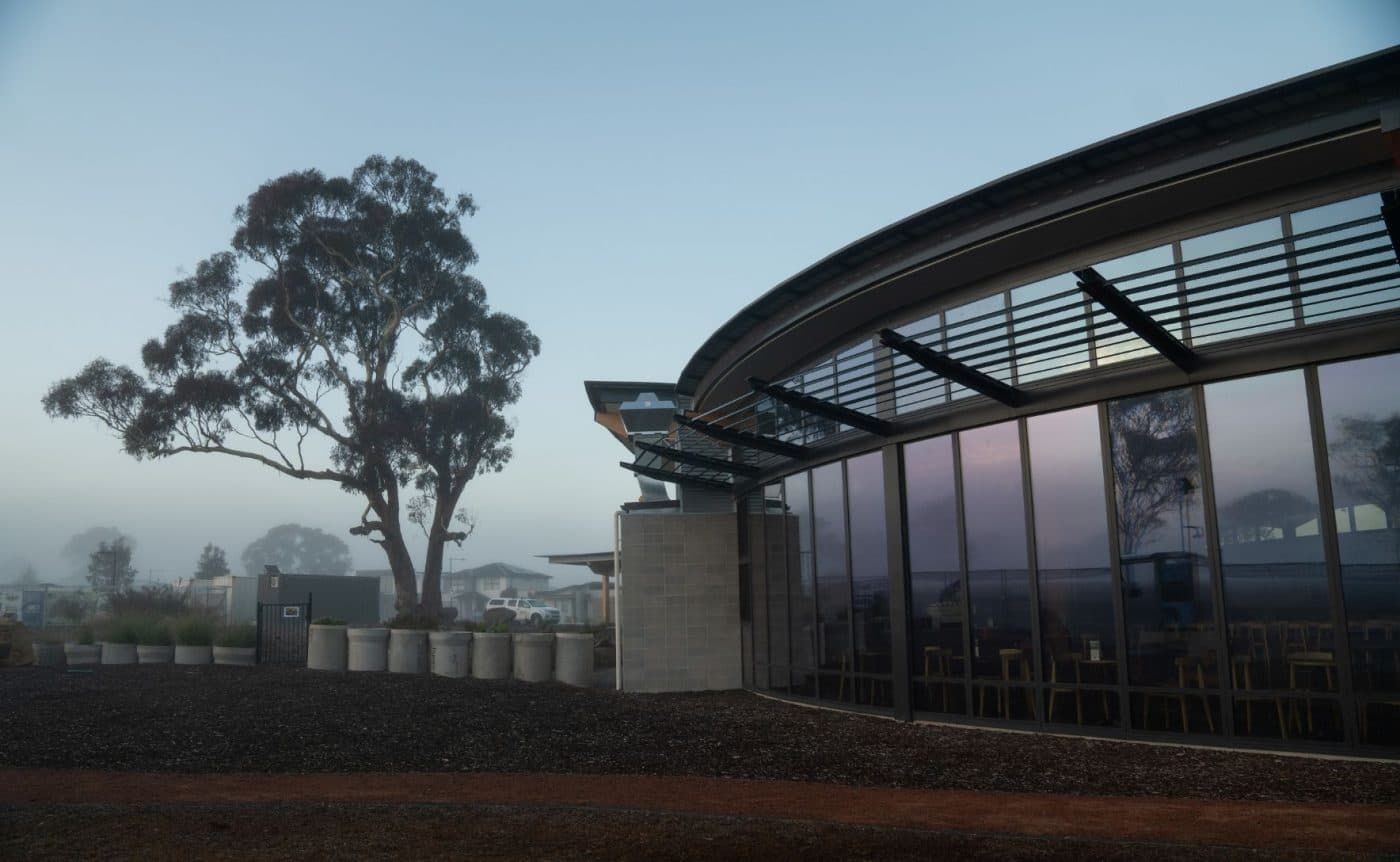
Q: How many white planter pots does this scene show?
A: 13